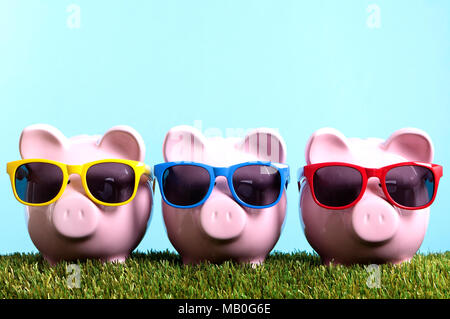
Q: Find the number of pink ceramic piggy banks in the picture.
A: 3